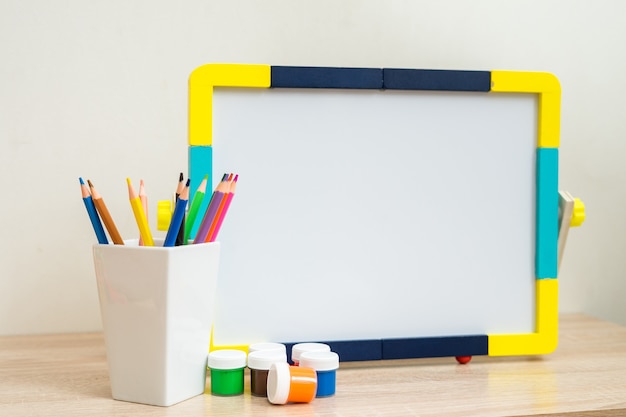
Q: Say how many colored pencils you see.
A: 11